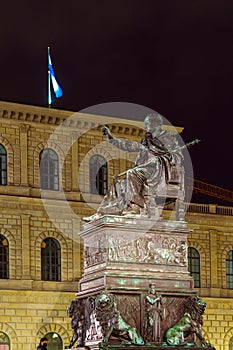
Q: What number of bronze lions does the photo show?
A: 3